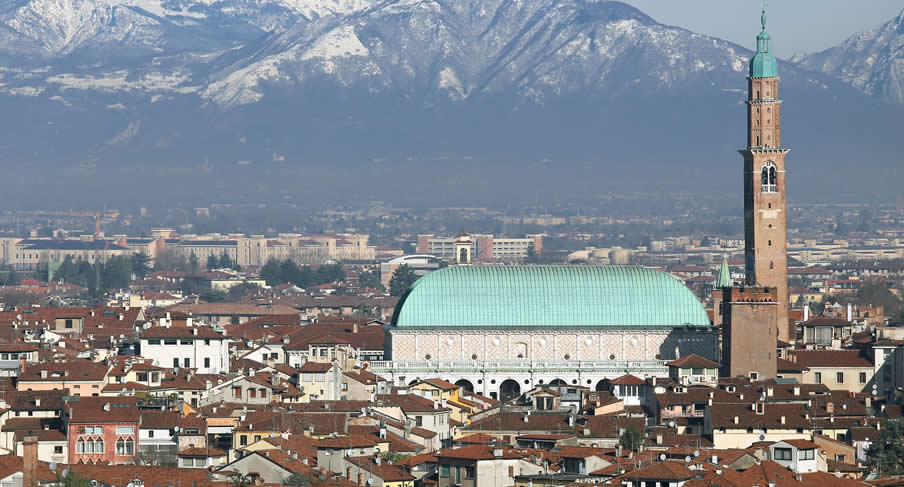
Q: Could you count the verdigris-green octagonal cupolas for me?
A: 1